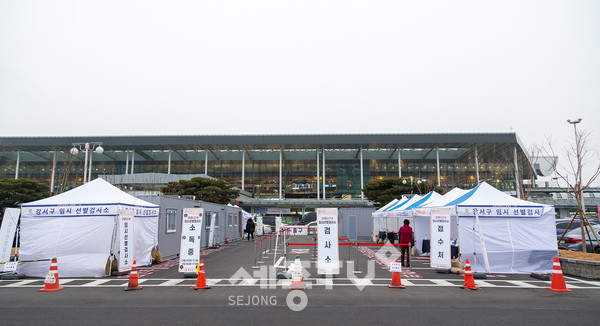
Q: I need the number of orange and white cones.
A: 7